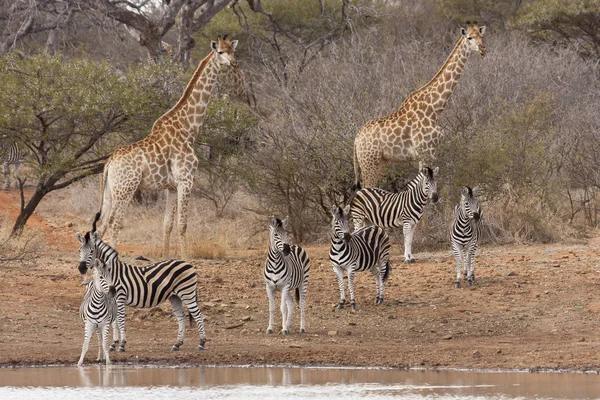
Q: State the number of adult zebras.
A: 5